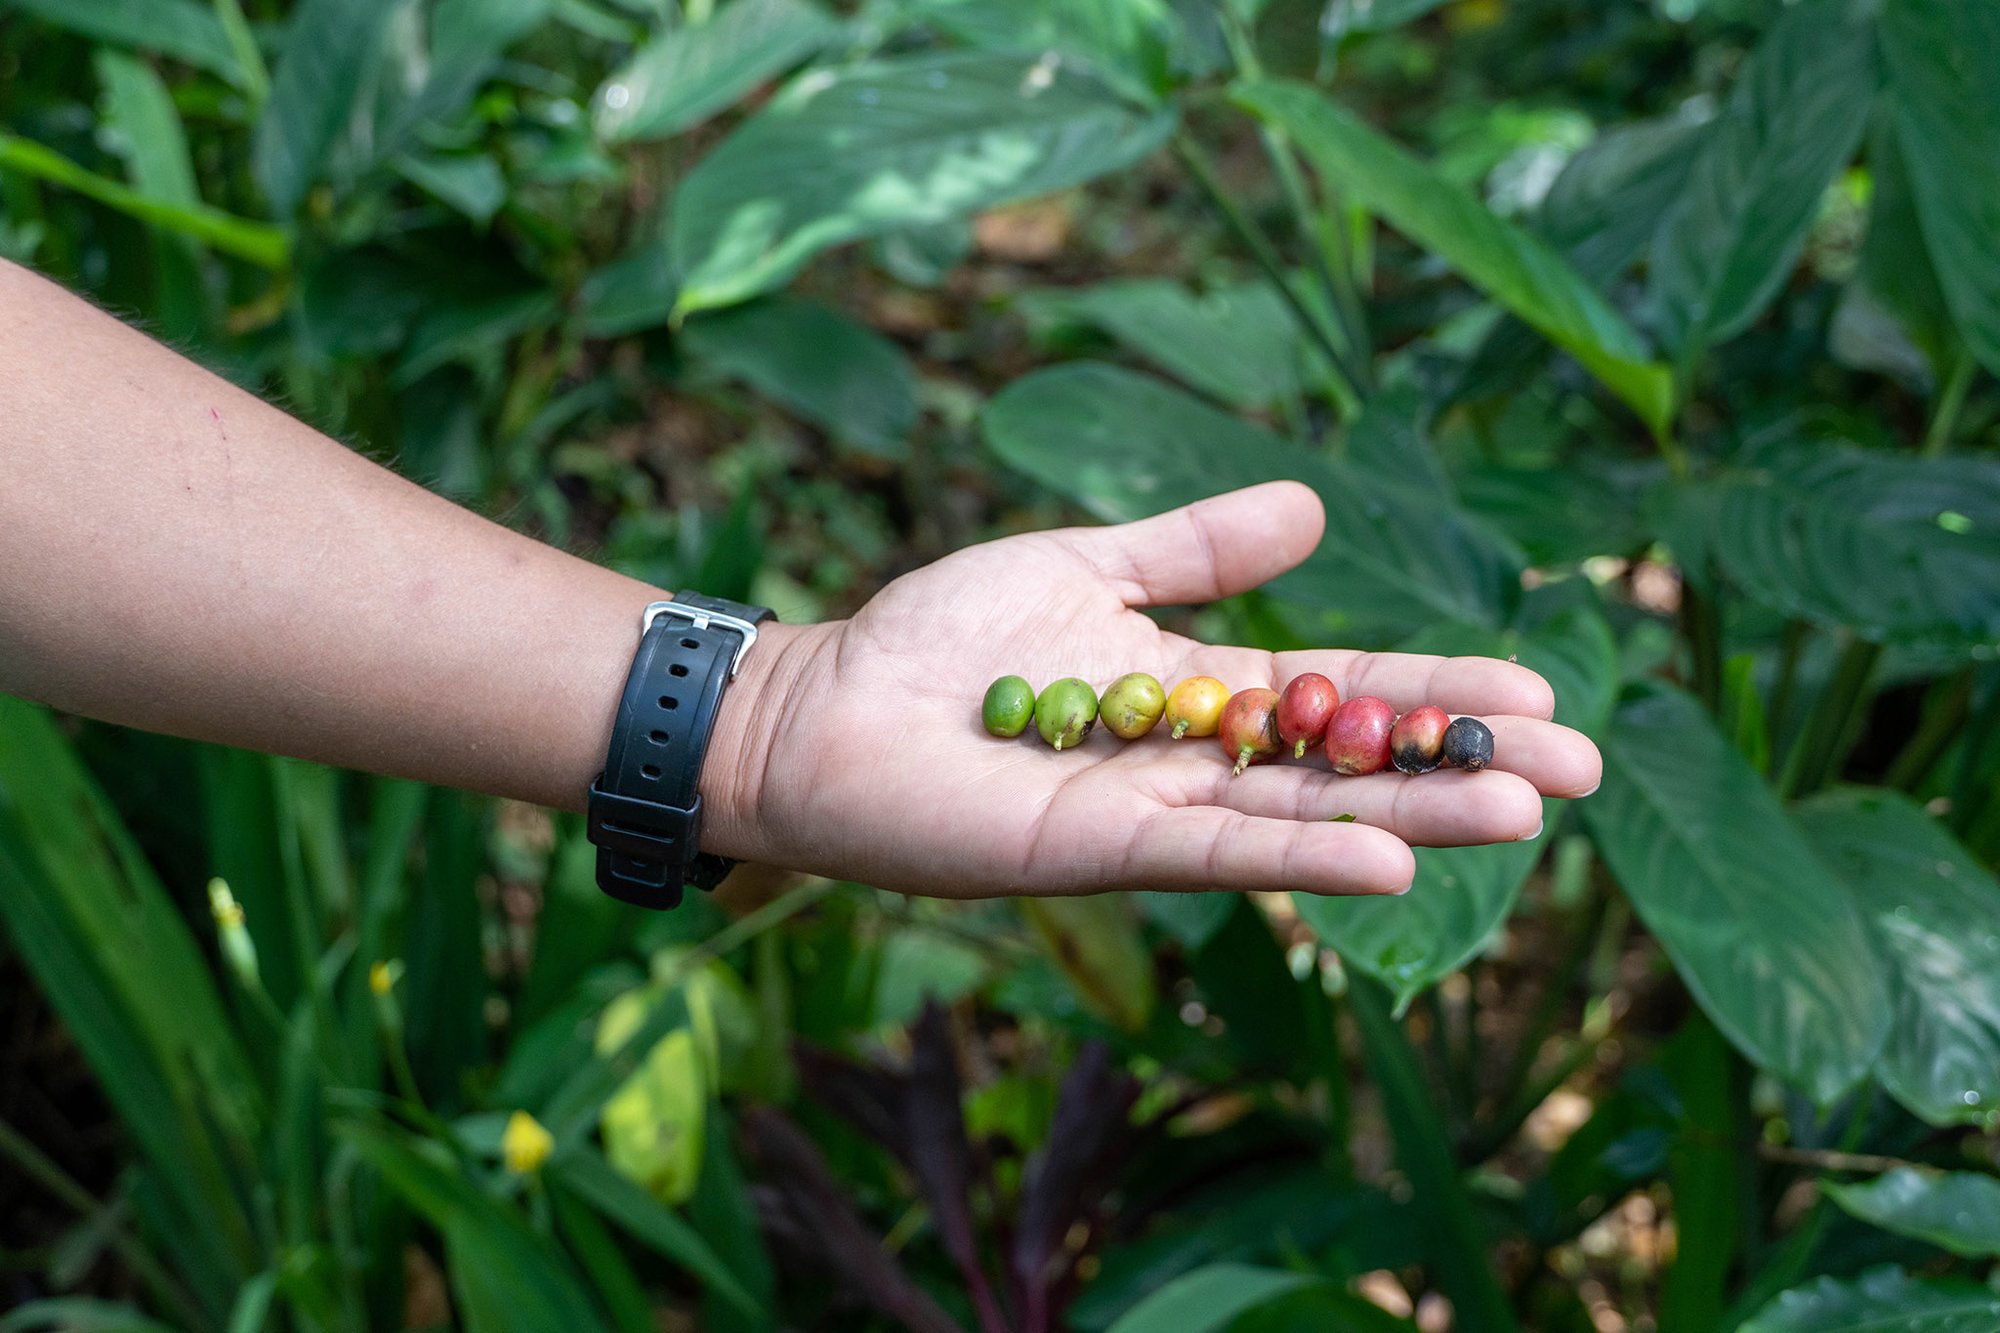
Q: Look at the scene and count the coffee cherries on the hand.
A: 9